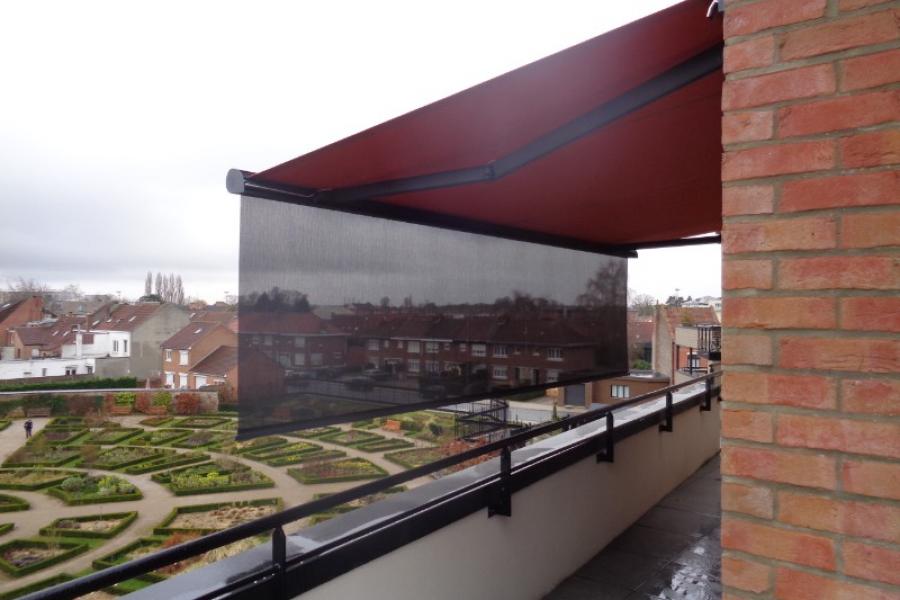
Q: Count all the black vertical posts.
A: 5